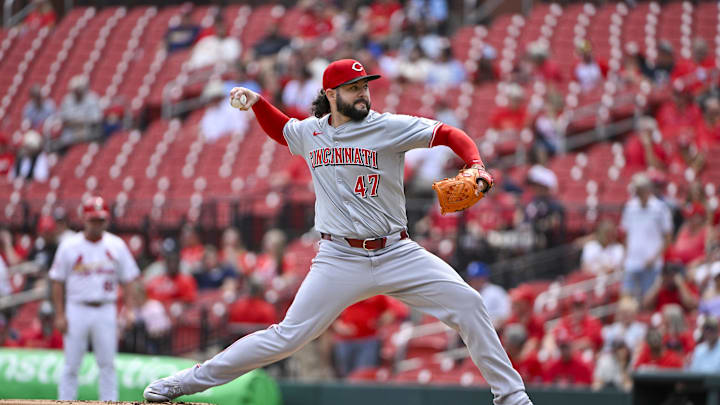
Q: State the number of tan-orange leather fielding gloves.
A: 1